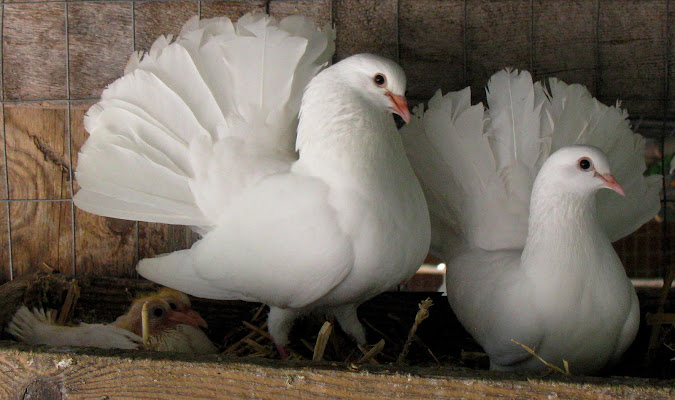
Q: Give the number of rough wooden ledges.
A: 1